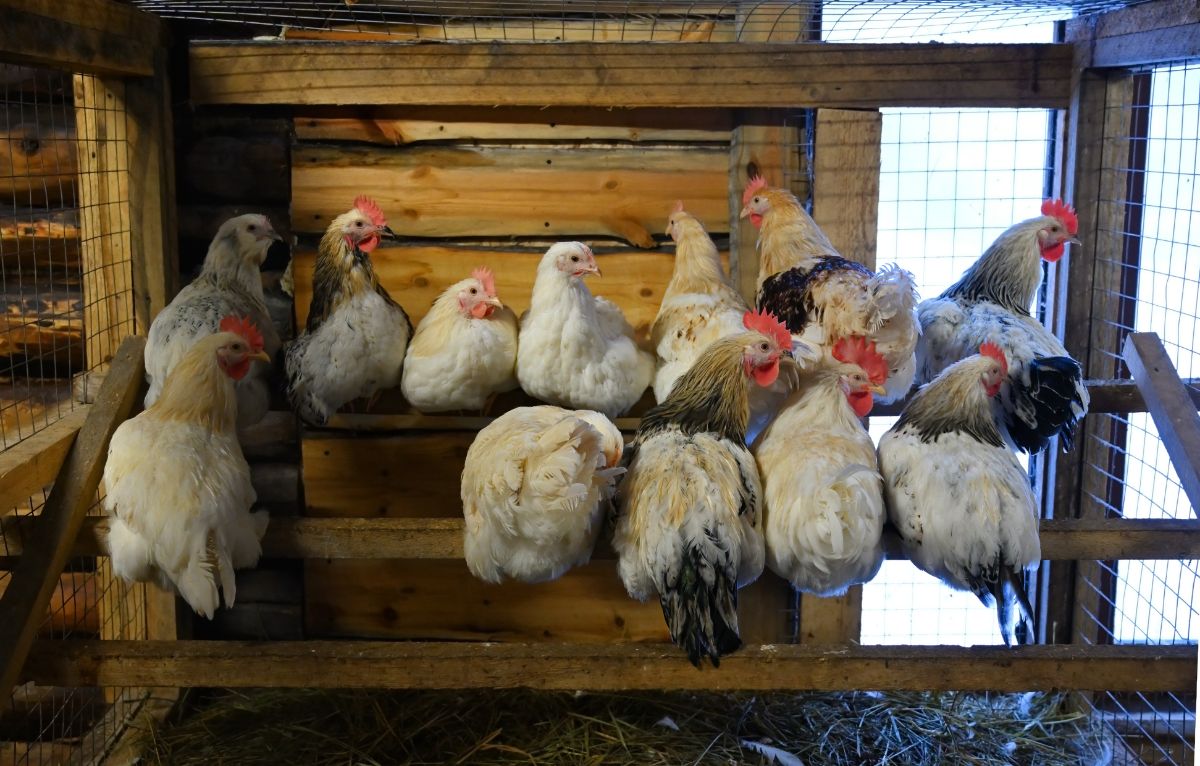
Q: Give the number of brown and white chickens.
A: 12